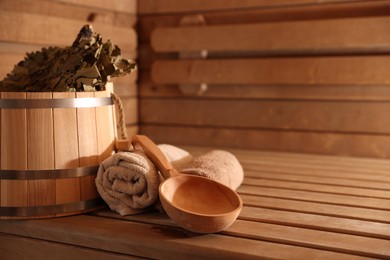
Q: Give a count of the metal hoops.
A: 3